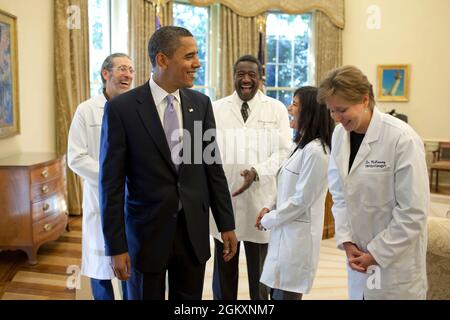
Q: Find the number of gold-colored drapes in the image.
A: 4